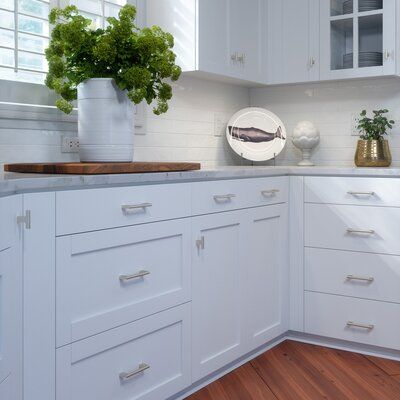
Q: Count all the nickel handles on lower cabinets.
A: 11